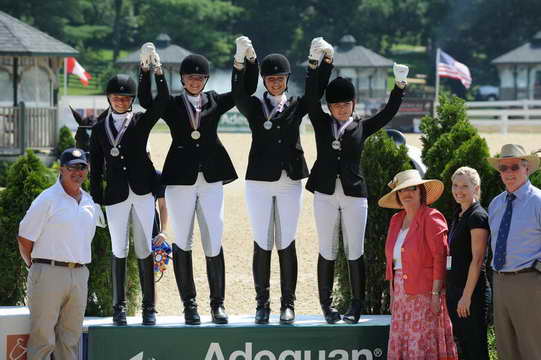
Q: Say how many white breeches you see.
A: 4